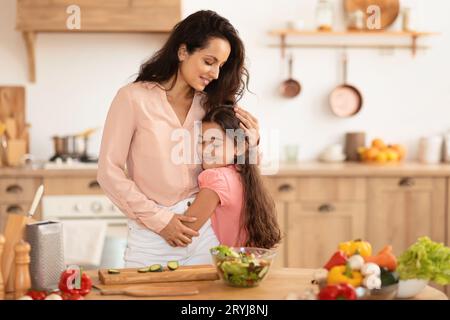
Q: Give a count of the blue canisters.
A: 0